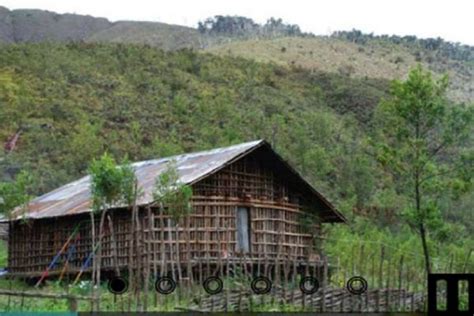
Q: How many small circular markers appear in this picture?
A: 6